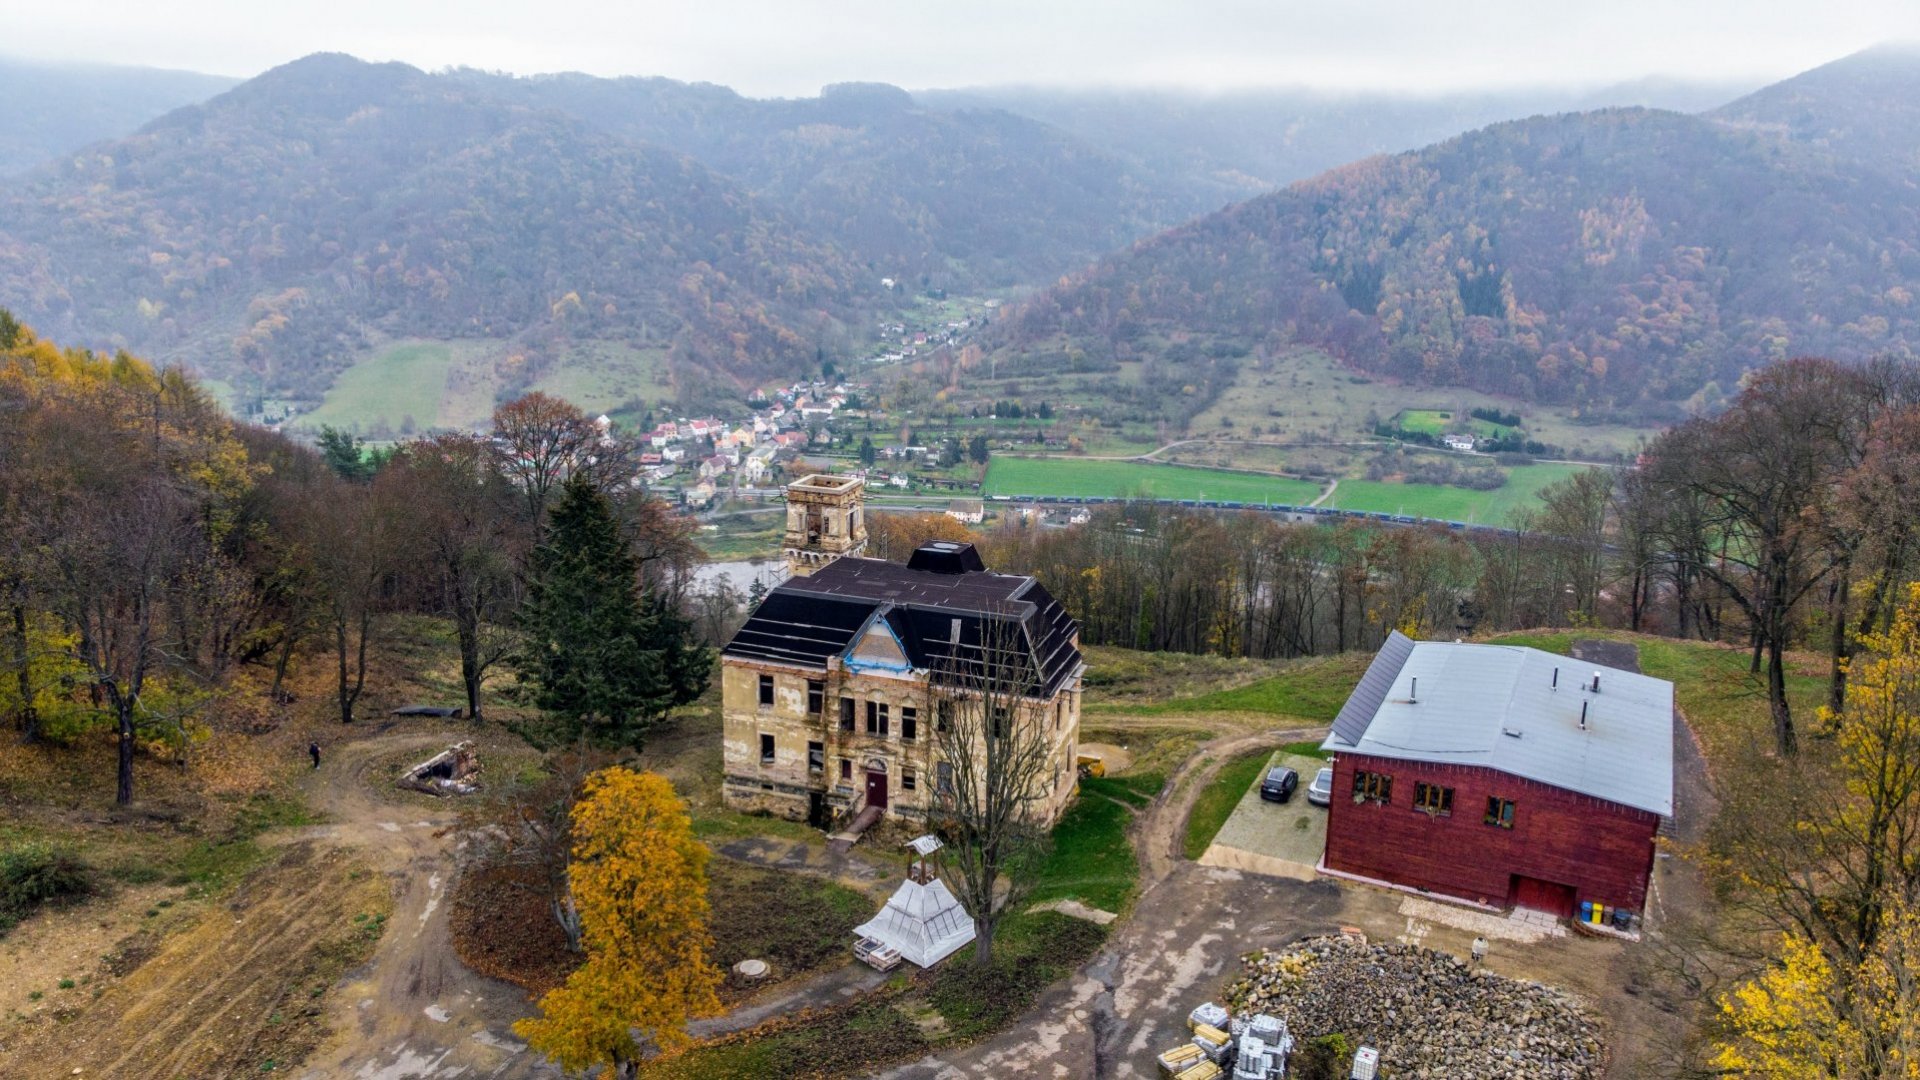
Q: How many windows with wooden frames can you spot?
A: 3